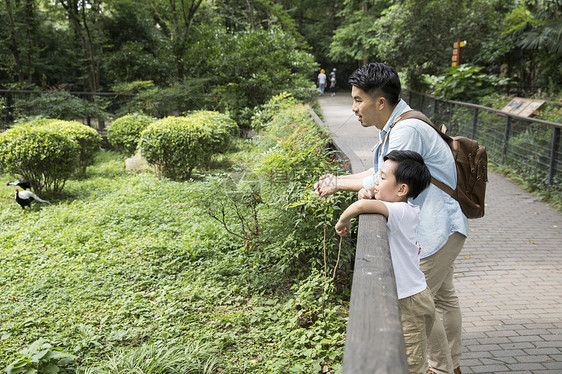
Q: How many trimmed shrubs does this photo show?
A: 5